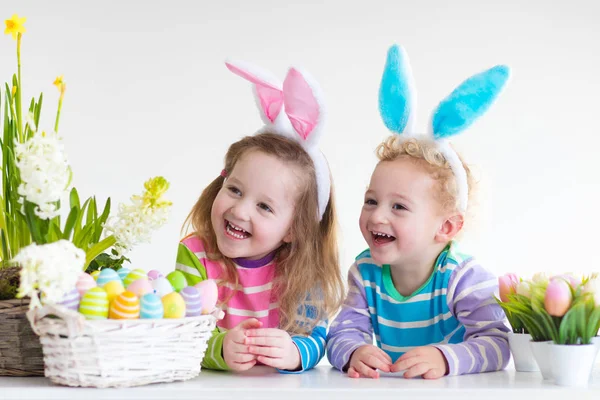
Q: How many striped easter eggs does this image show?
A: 10